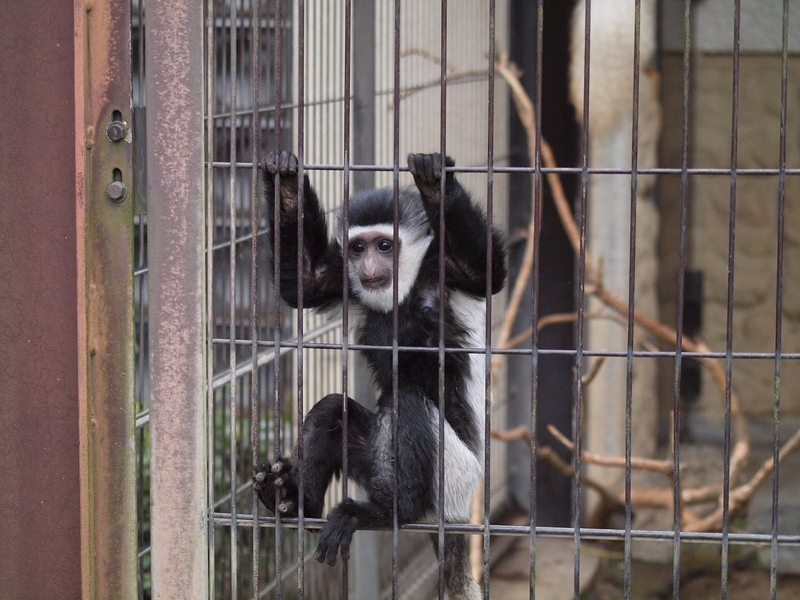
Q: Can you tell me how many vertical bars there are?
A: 15